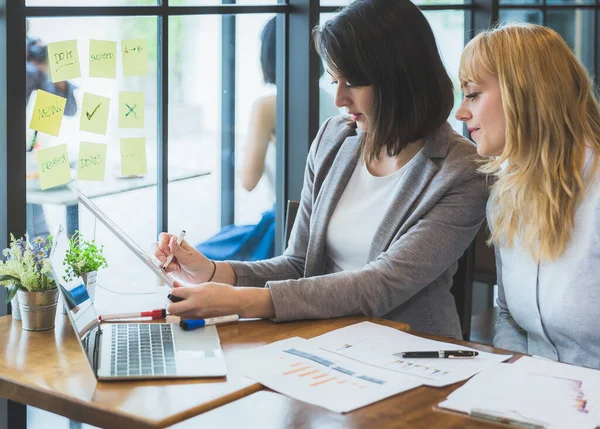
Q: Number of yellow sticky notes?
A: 9